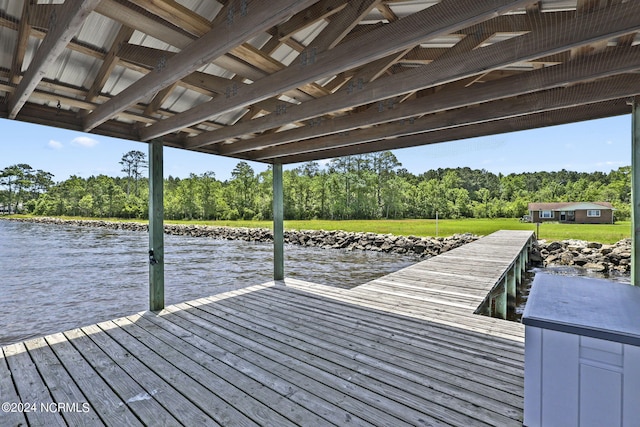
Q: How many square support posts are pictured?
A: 3